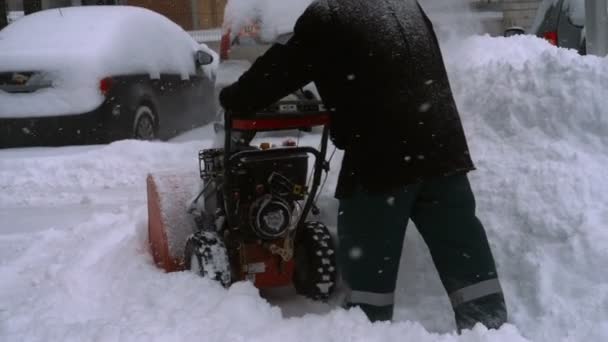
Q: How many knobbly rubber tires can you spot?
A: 2